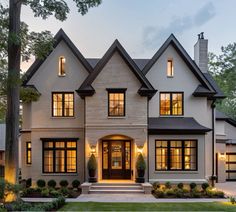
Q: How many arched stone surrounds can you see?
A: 1